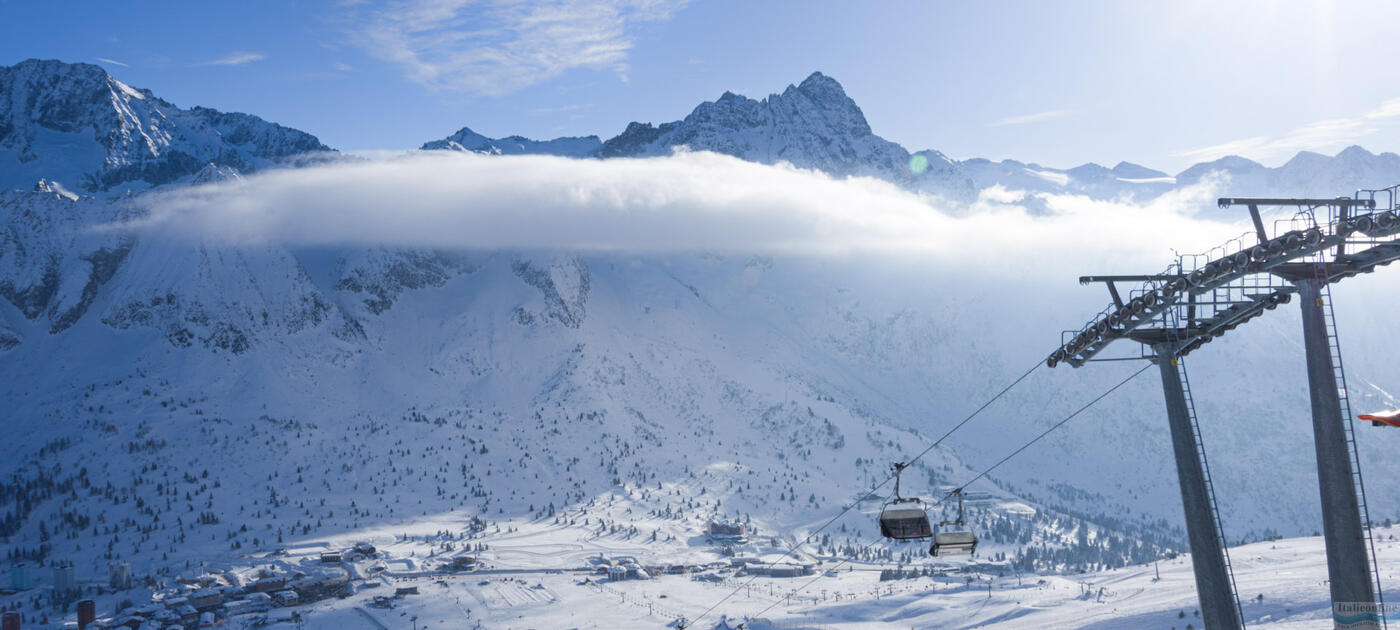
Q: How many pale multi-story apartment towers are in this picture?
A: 3